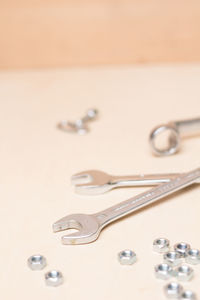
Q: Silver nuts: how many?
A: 11